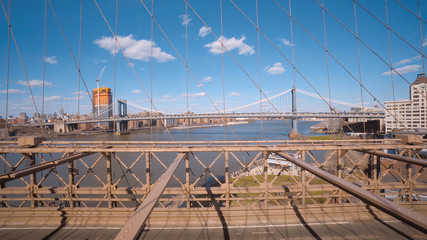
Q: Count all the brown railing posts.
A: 11